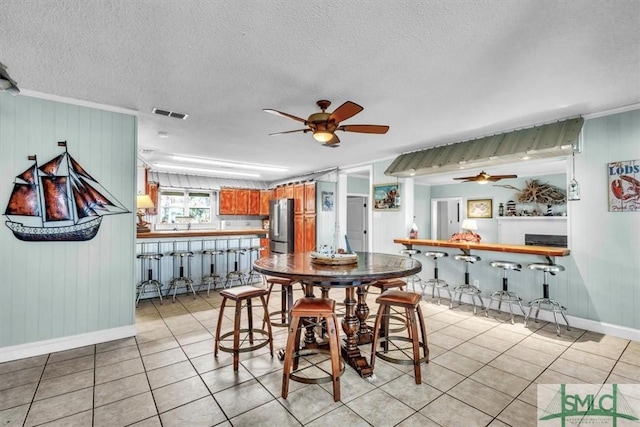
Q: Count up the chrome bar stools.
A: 10